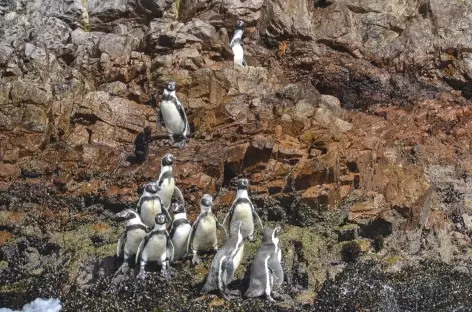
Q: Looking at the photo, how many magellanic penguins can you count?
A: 11